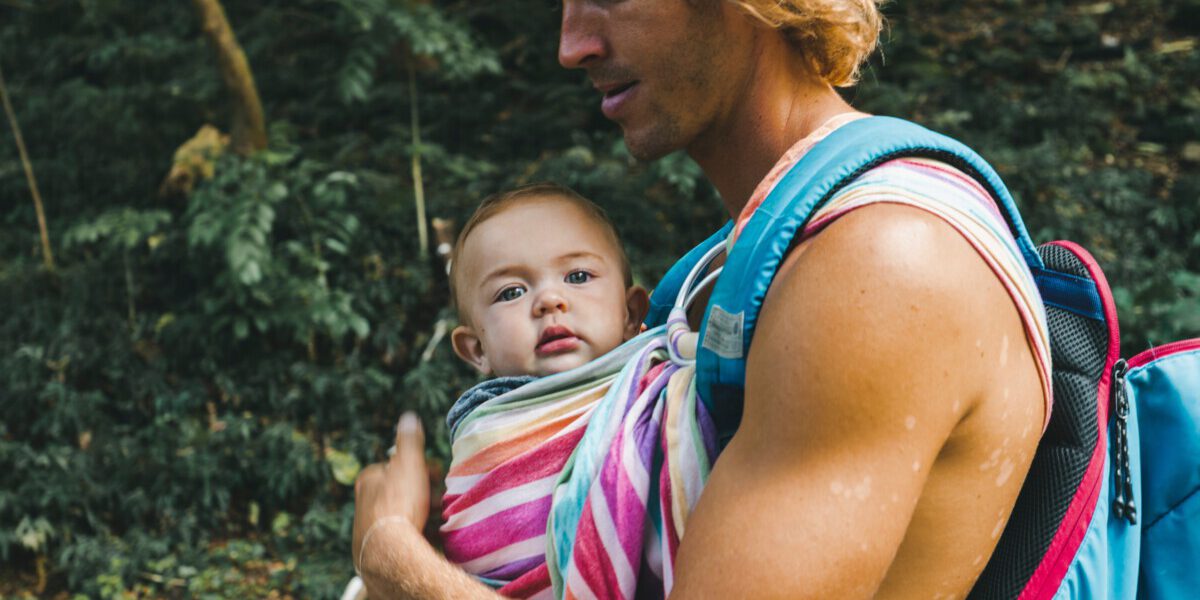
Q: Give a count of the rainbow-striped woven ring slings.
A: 1